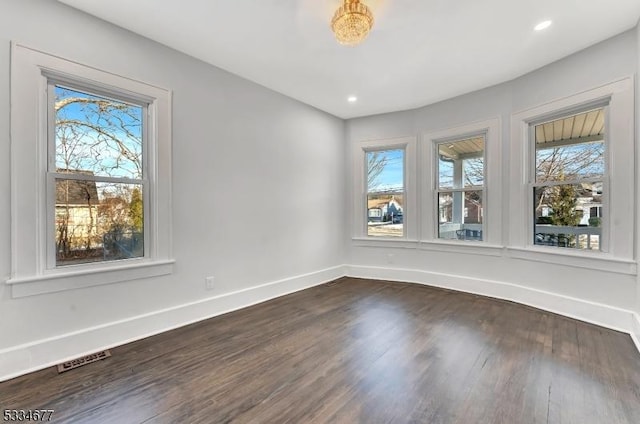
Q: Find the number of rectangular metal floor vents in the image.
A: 1